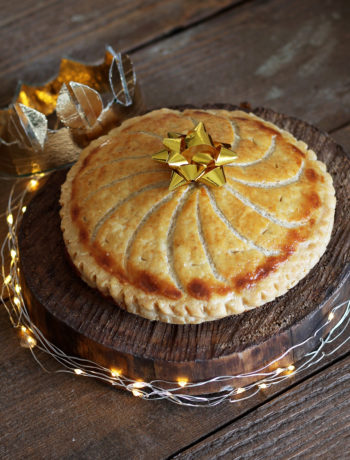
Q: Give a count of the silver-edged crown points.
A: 3